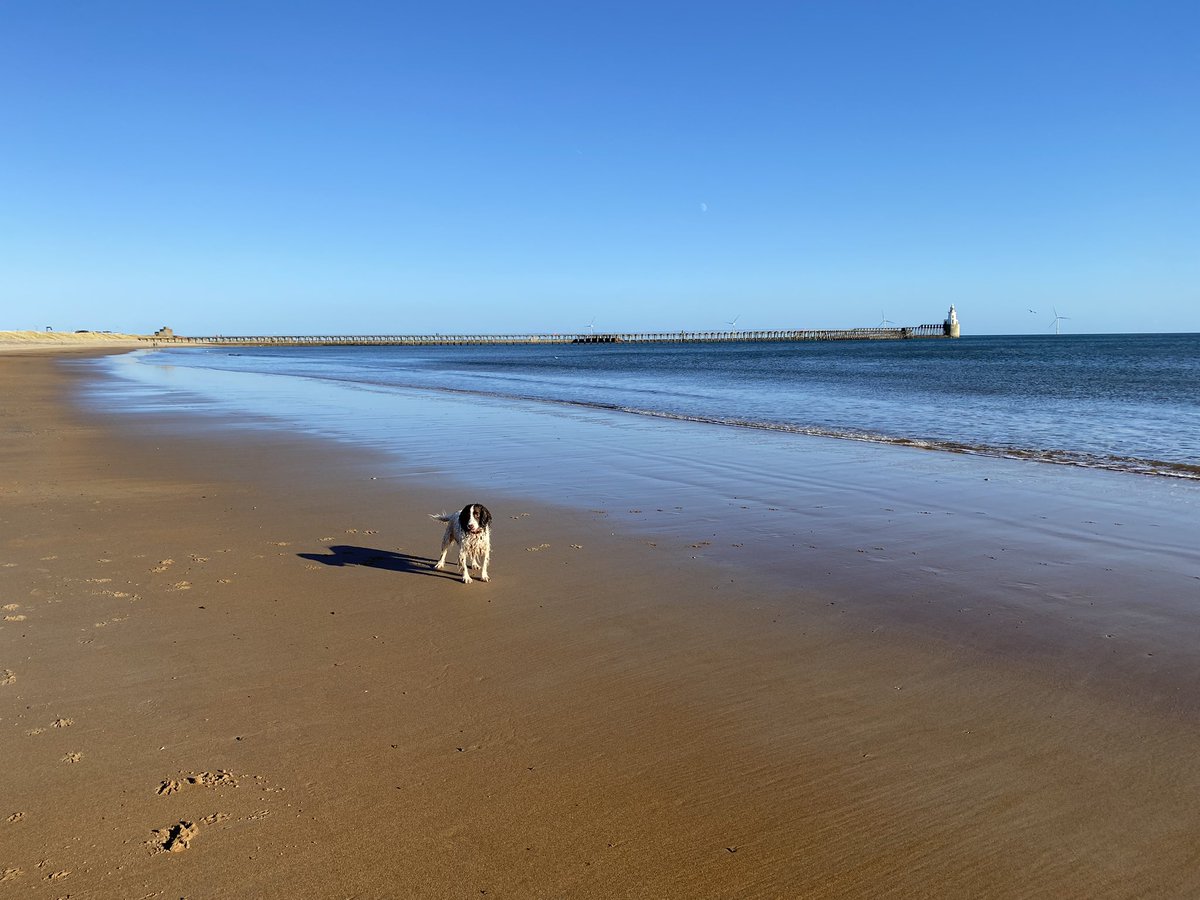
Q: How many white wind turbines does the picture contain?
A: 4